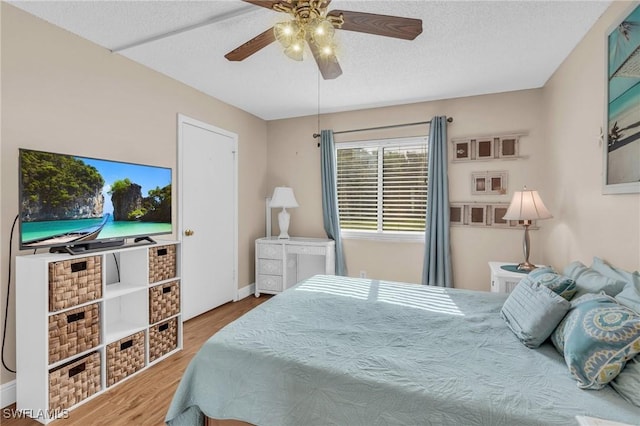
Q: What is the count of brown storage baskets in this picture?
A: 7